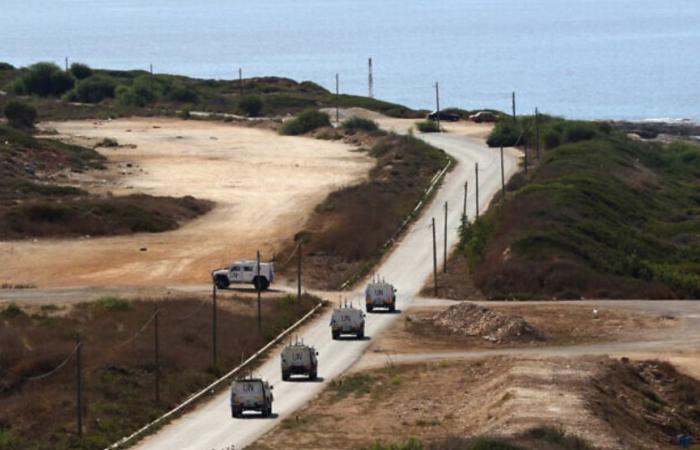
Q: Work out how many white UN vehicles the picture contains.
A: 5